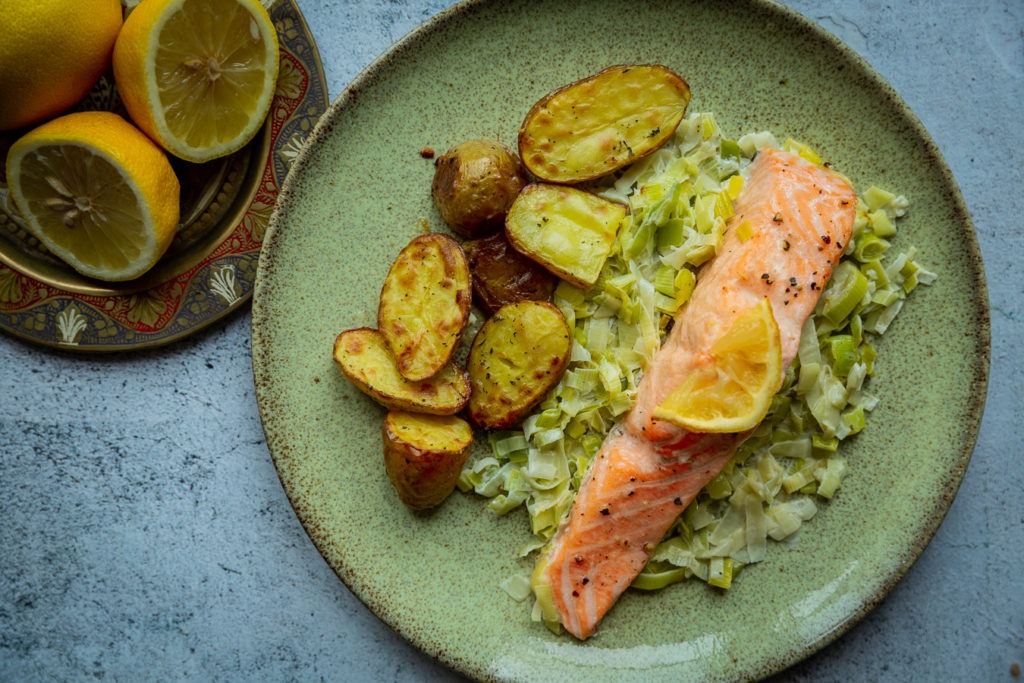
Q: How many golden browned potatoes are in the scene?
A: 8